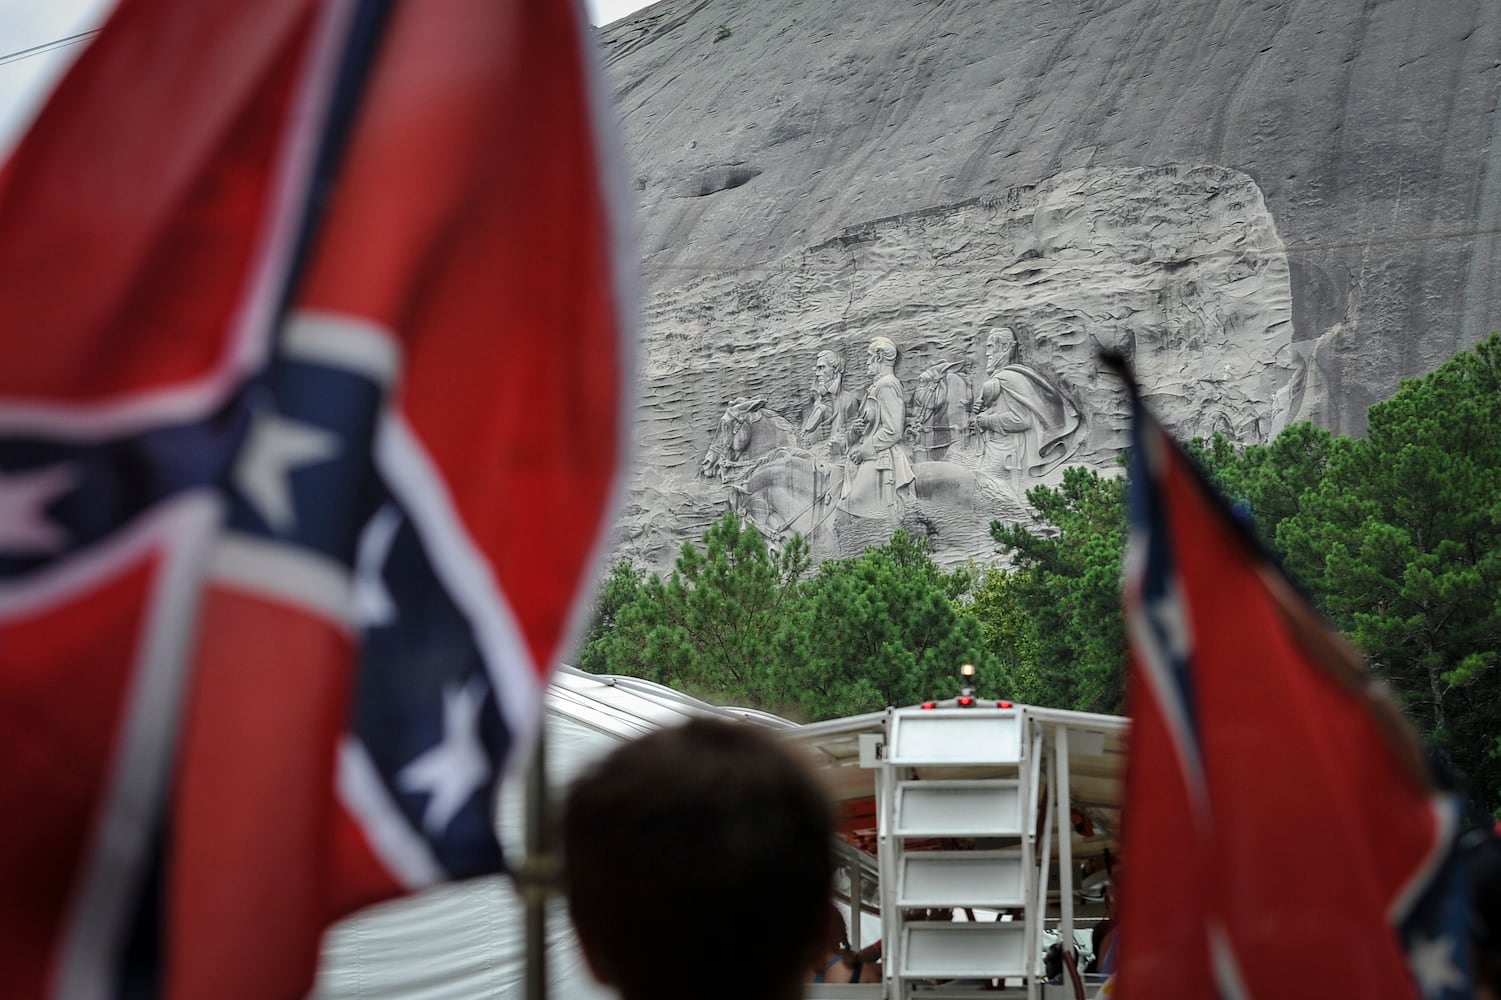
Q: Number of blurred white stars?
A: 6